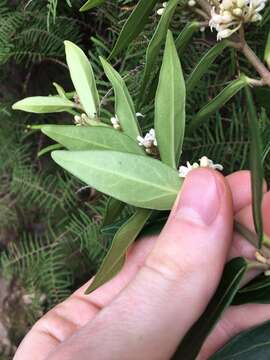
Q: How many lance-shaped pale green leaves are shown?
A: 6